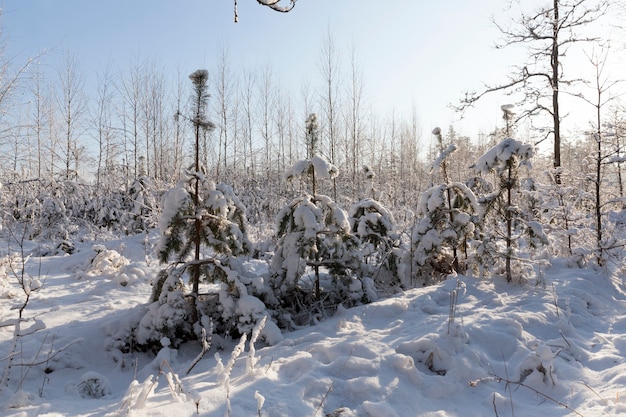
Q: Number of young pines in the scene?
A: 5